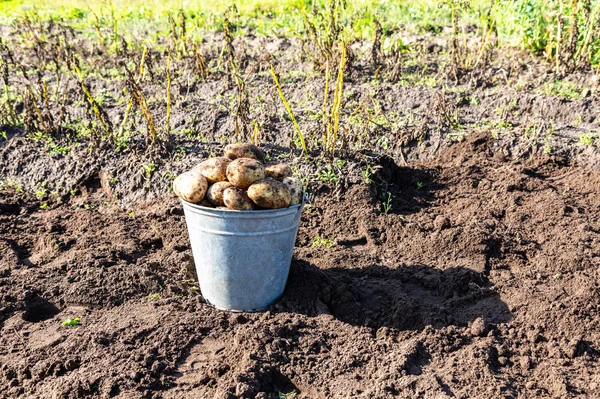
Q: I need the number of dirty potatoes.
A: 9